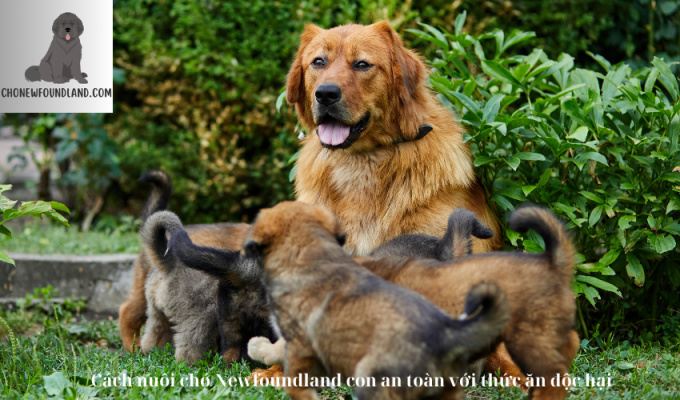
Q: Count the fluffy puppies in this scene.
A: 6